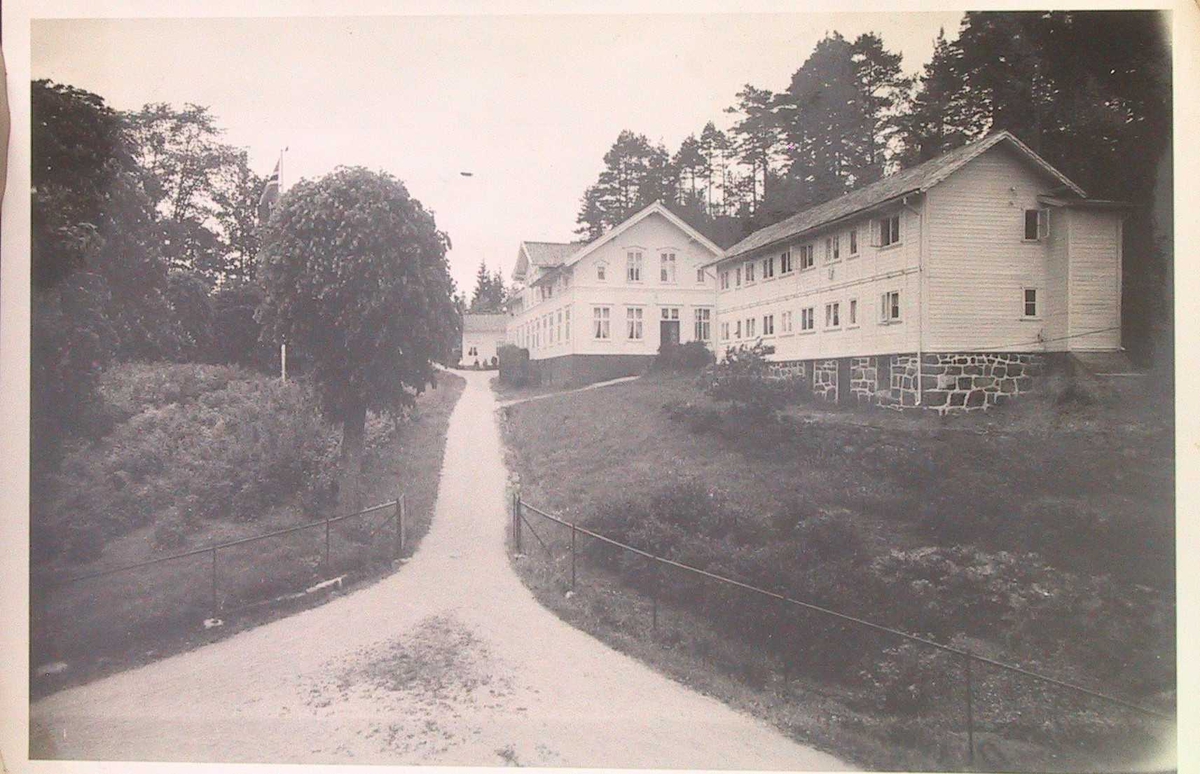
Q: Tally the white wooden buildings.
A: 3